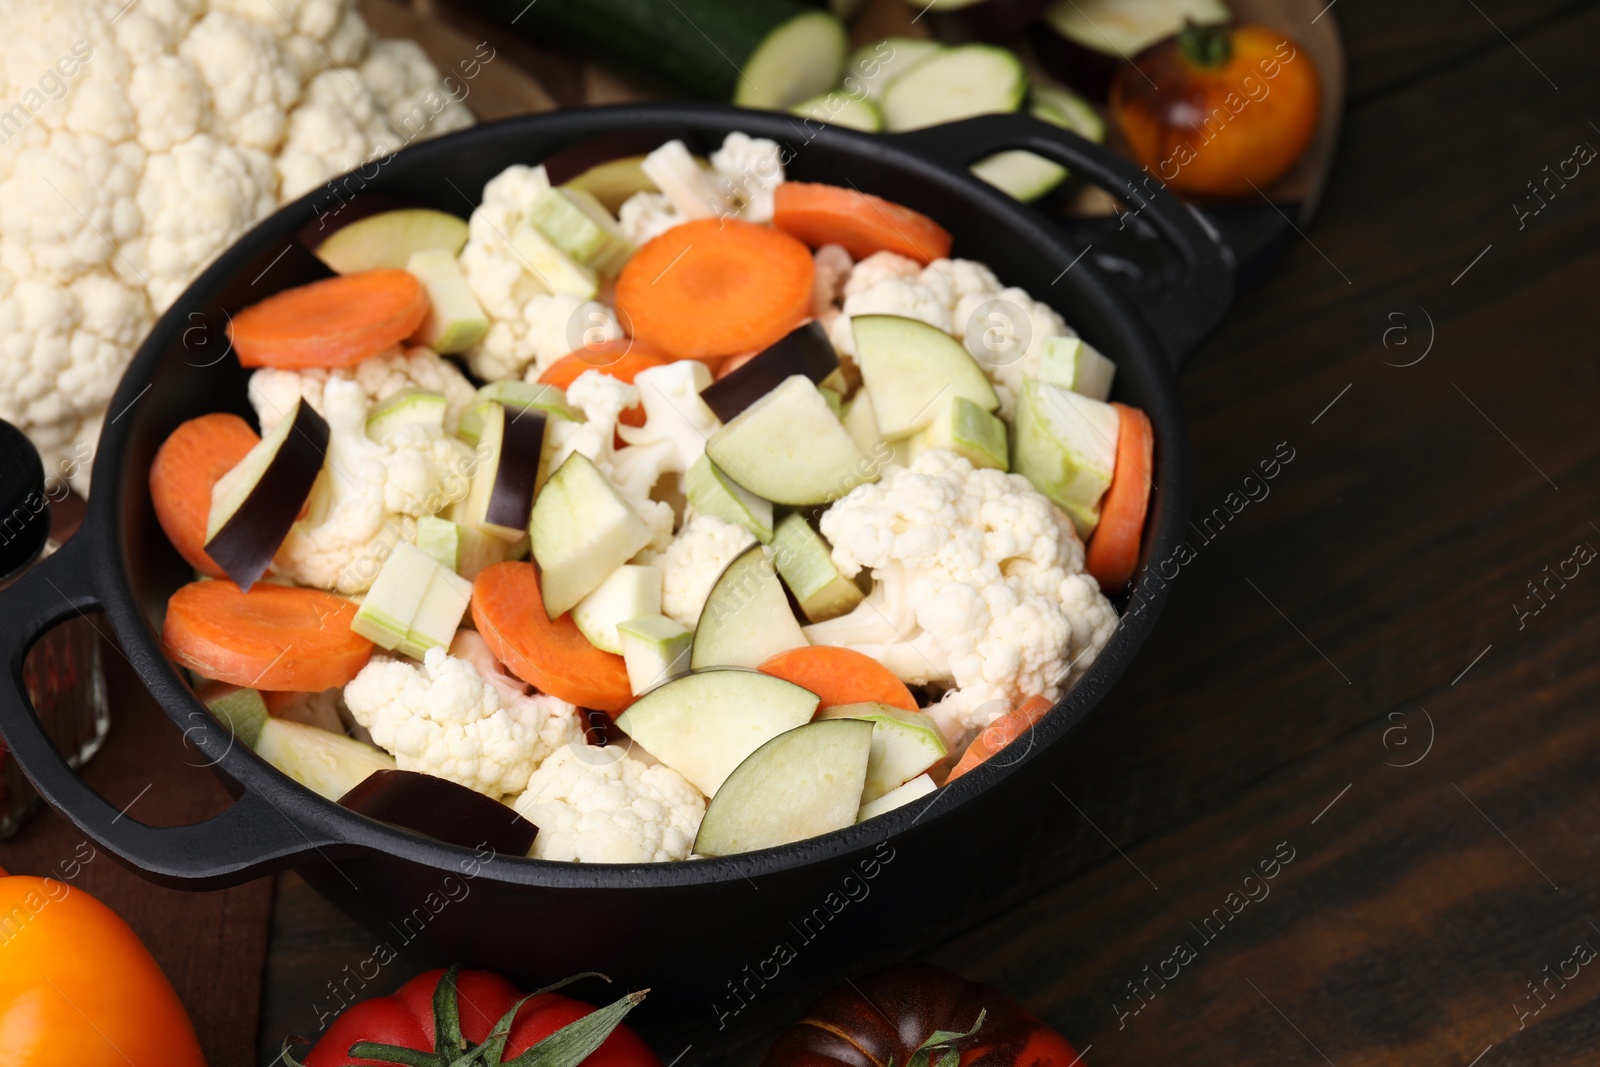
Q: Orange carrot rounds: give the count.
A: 10